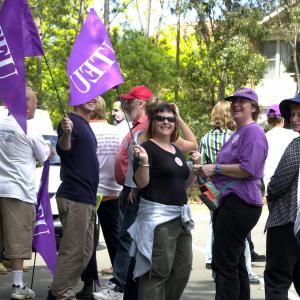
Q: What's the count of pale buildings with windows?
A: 1